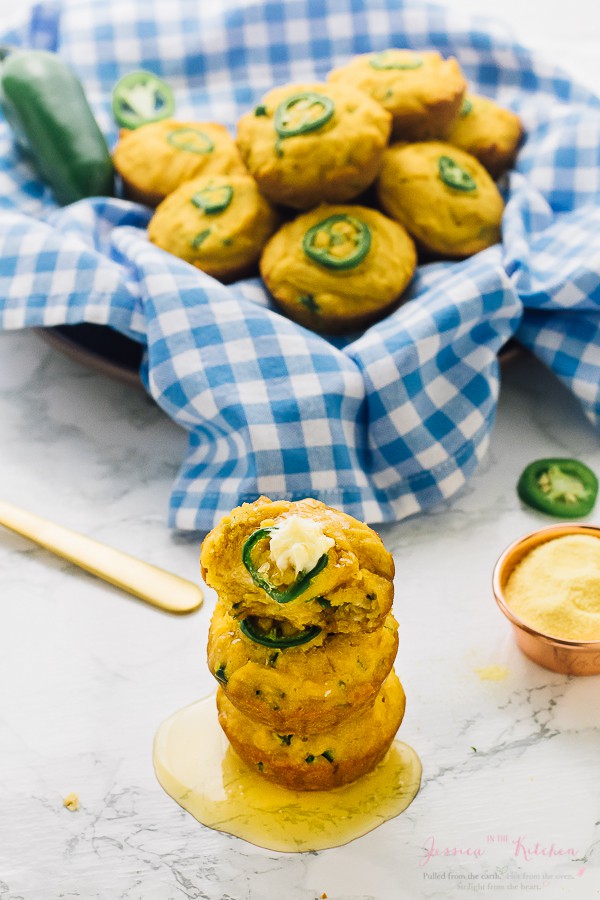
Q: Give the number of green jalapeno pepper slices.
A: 11